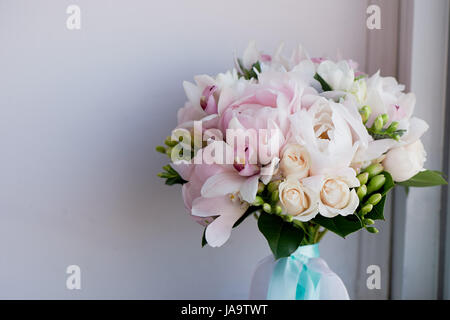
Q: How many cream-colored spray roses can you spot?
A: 3